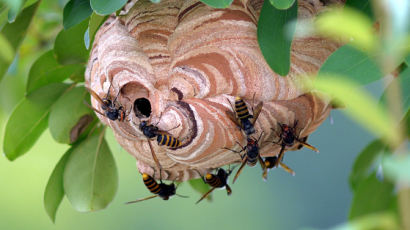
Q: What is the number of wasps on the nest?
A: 8